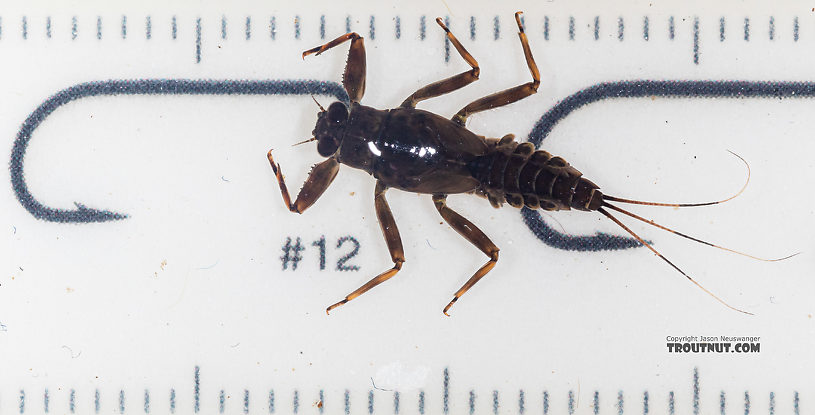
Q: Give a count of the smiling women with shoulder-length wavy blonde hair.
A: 0